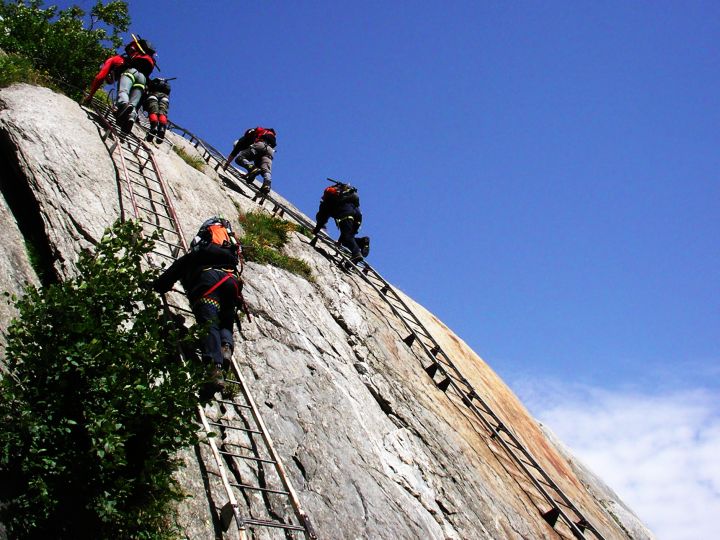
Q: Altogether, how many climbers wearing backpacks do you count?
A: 5